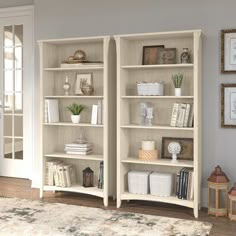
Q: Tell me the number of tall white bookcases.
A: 2